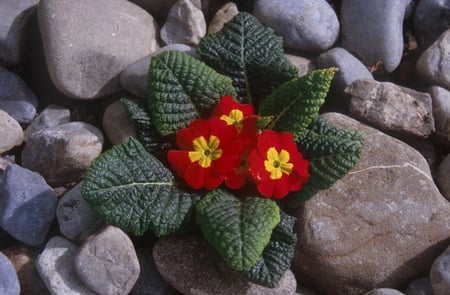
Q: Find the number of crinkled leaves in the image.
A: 8